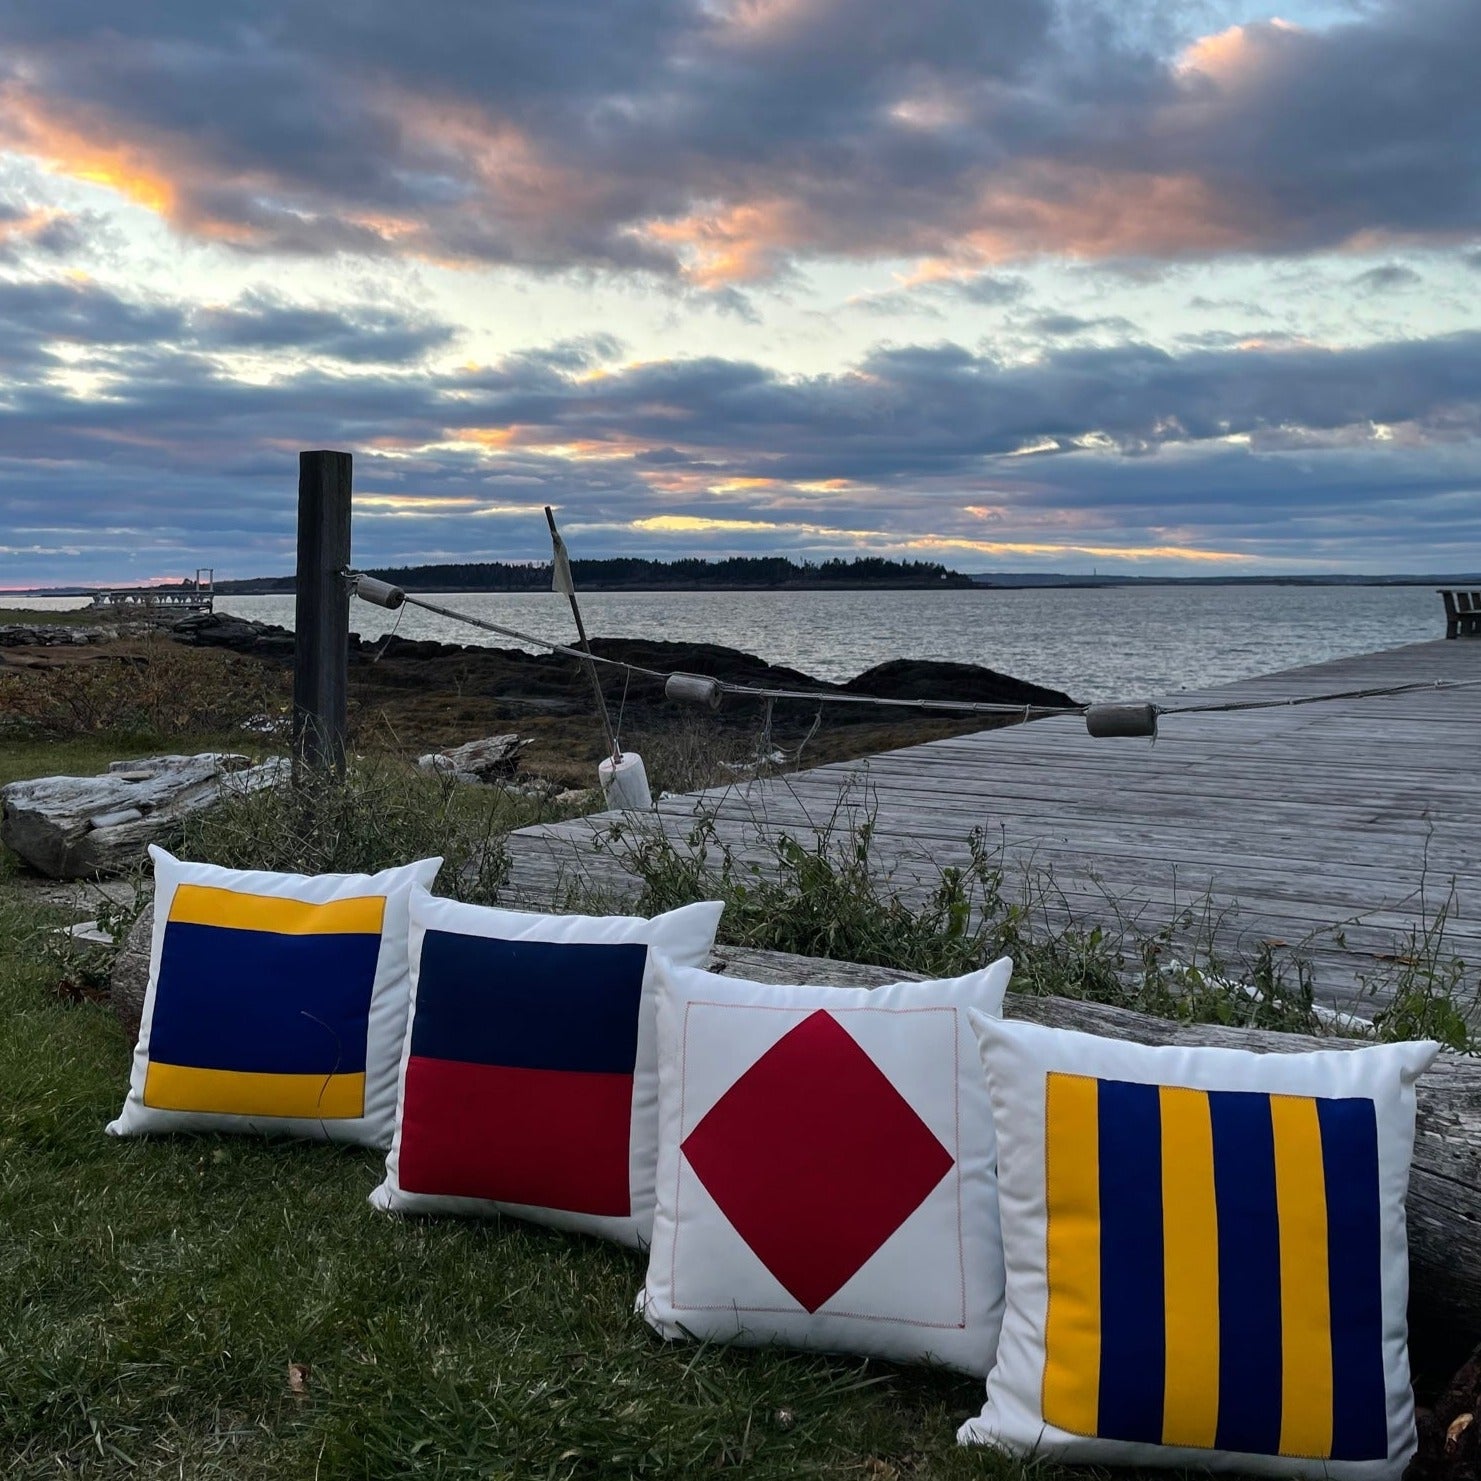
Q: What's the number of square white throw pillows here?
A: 4